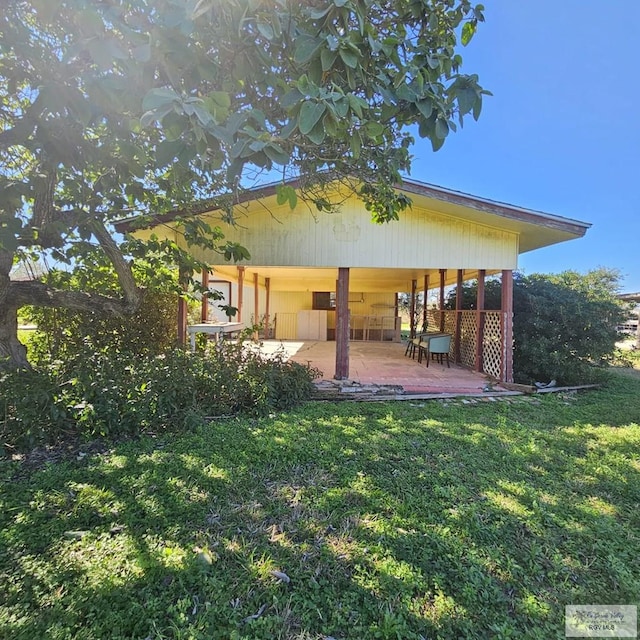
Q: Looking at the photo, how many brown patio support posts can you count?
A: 12